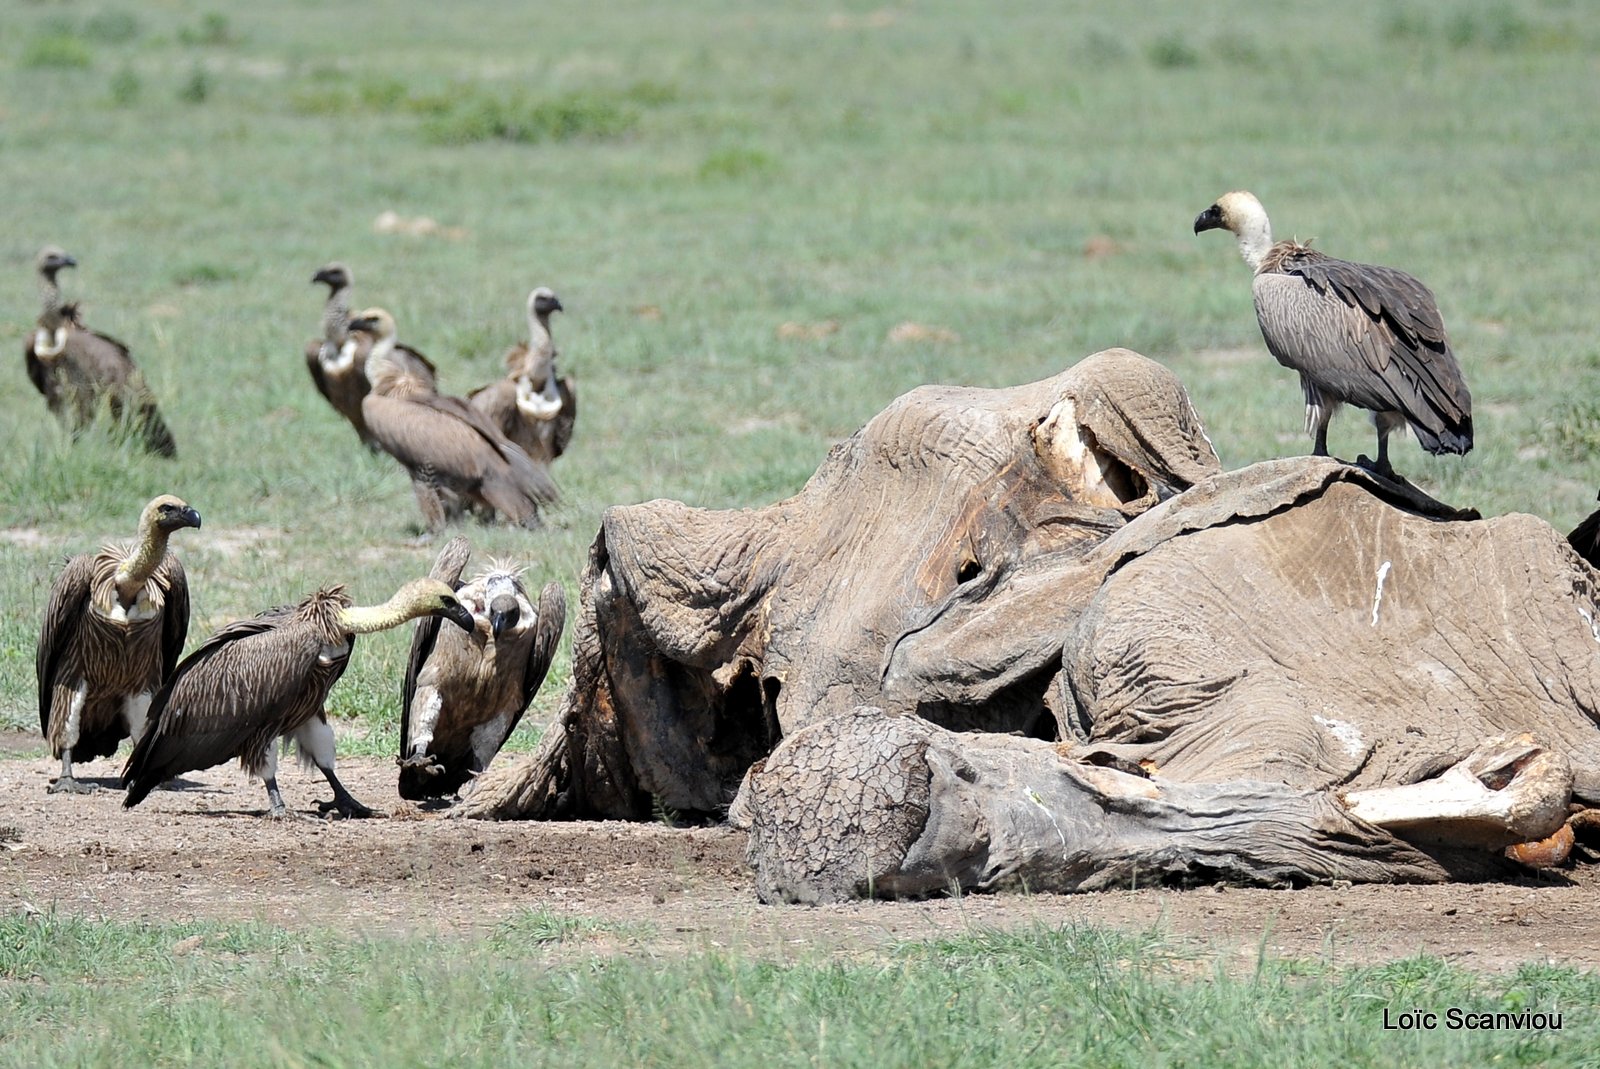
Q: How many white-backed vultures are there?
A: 8